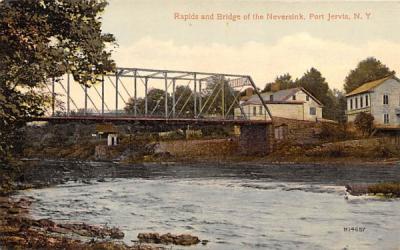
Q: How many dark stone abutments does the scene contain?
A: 1